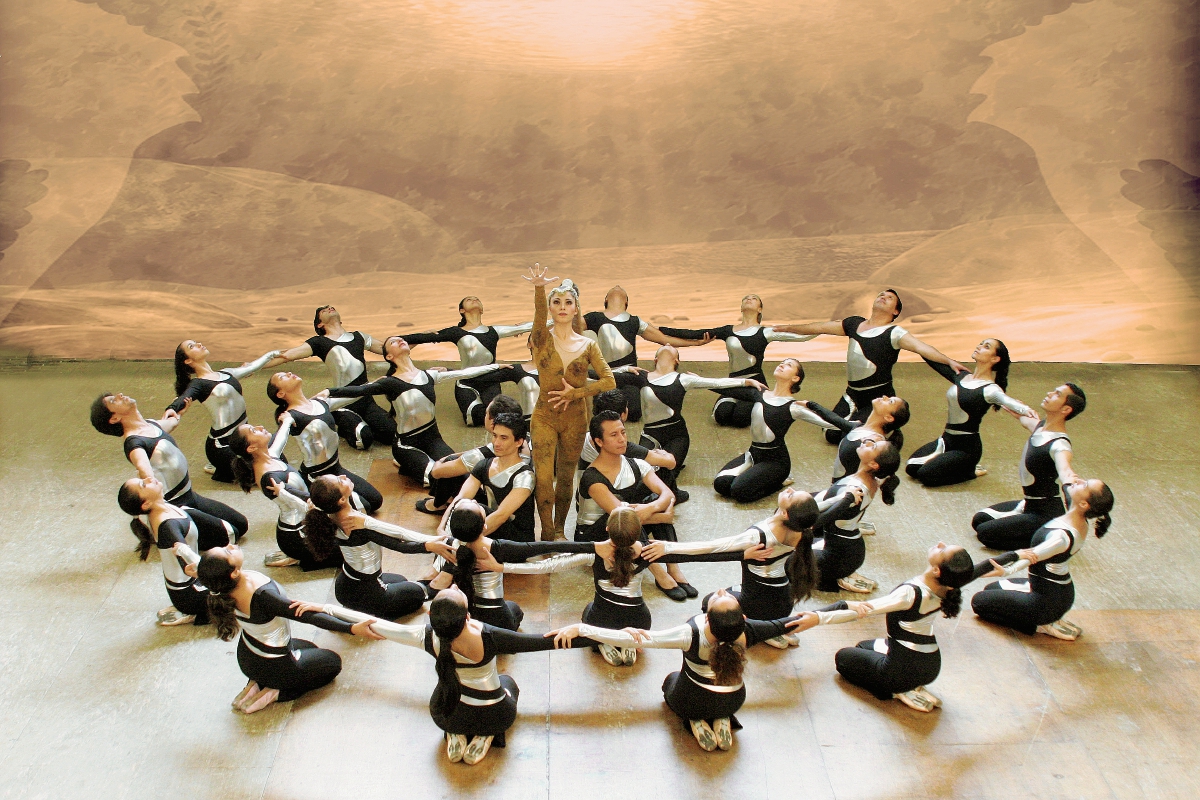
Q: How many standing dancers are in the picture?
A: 1